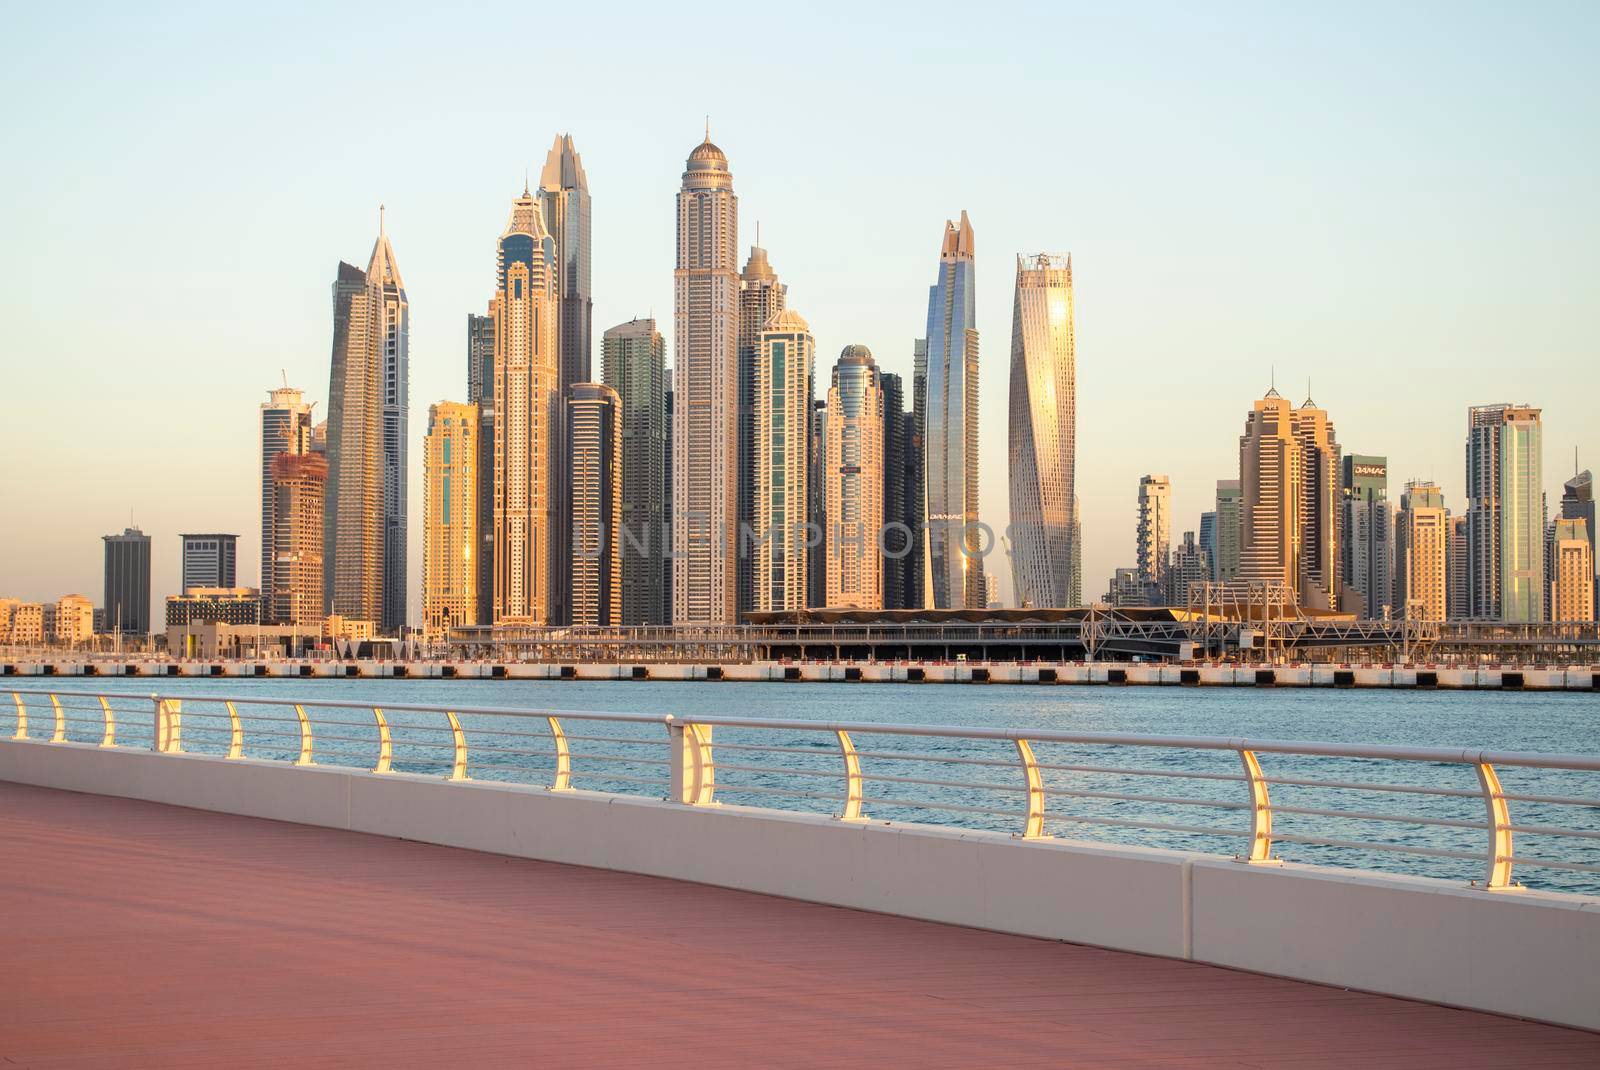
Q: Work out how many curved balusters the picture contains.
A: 14